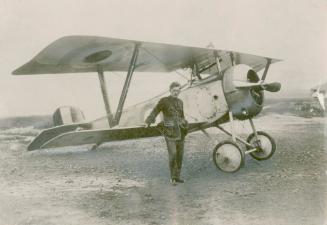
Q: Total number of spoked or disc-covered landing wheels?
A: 2